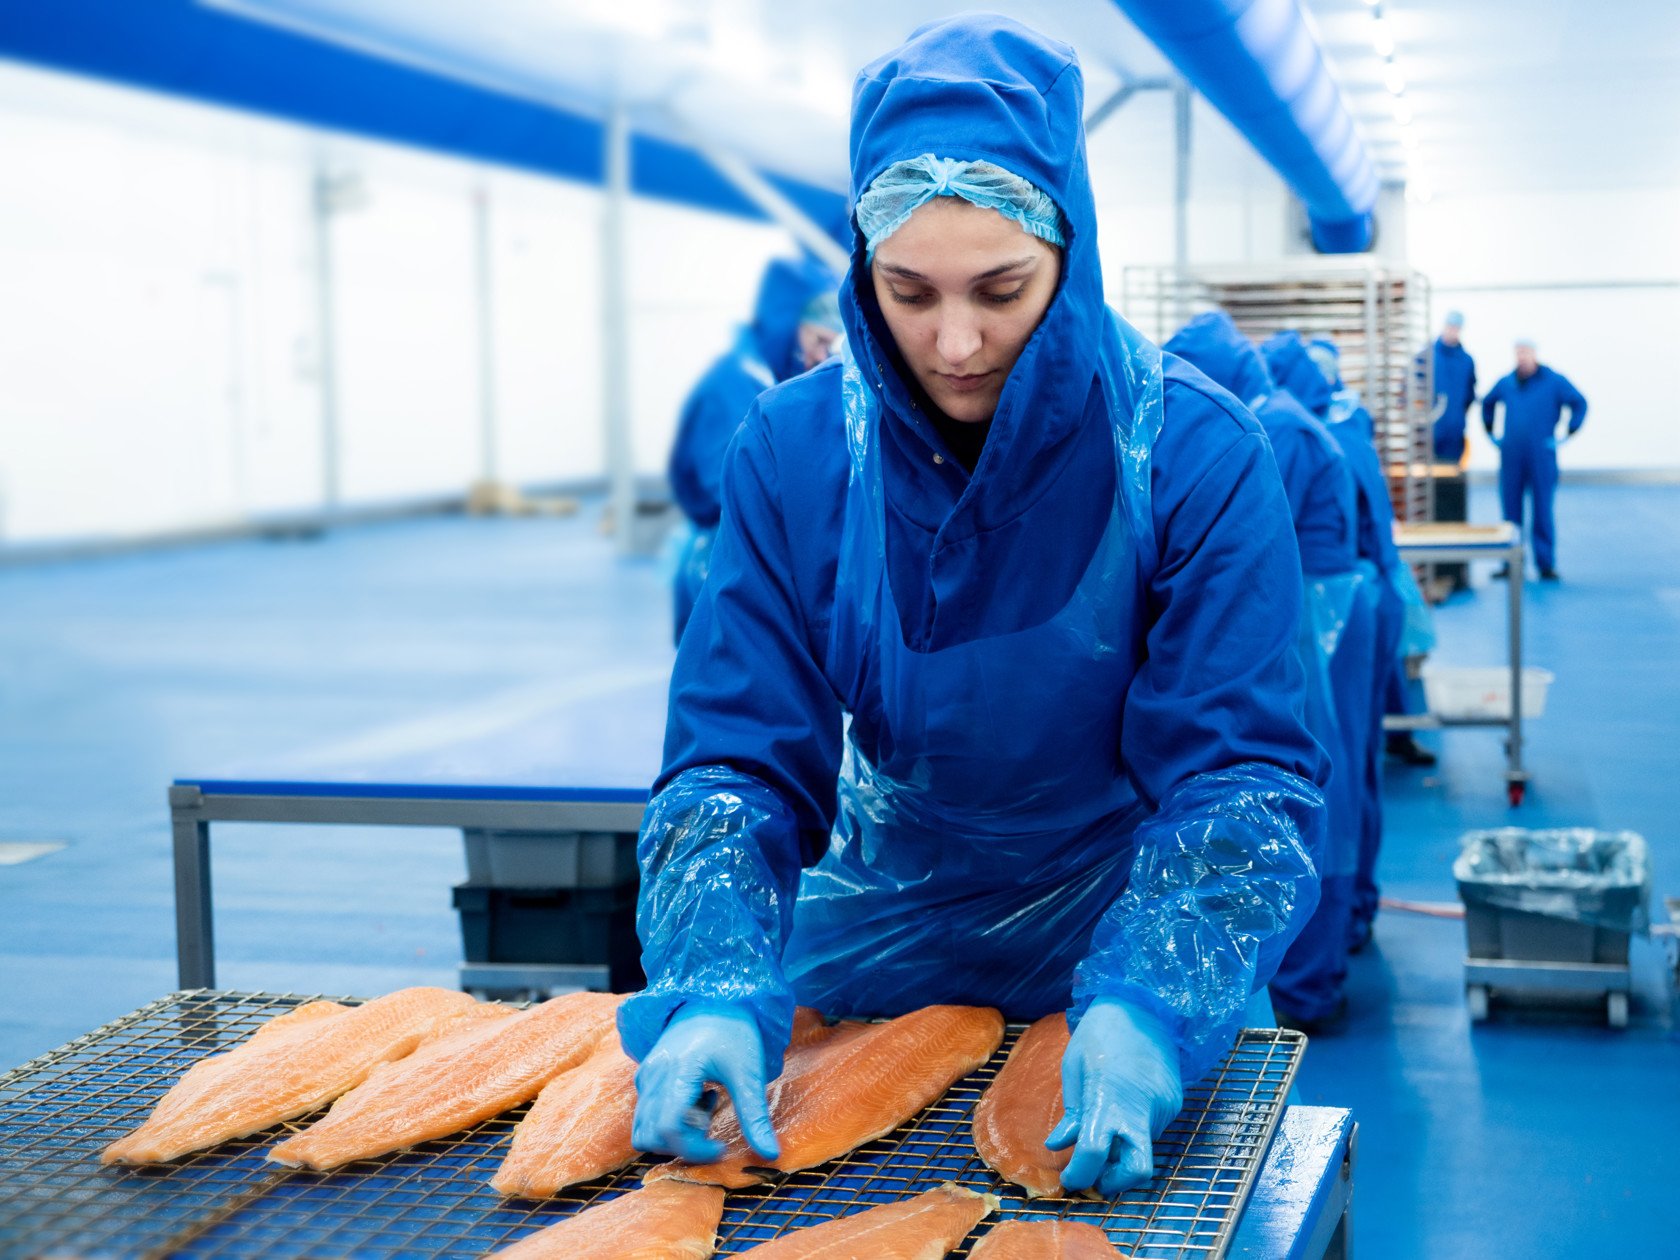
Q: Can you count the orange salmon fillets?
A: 8